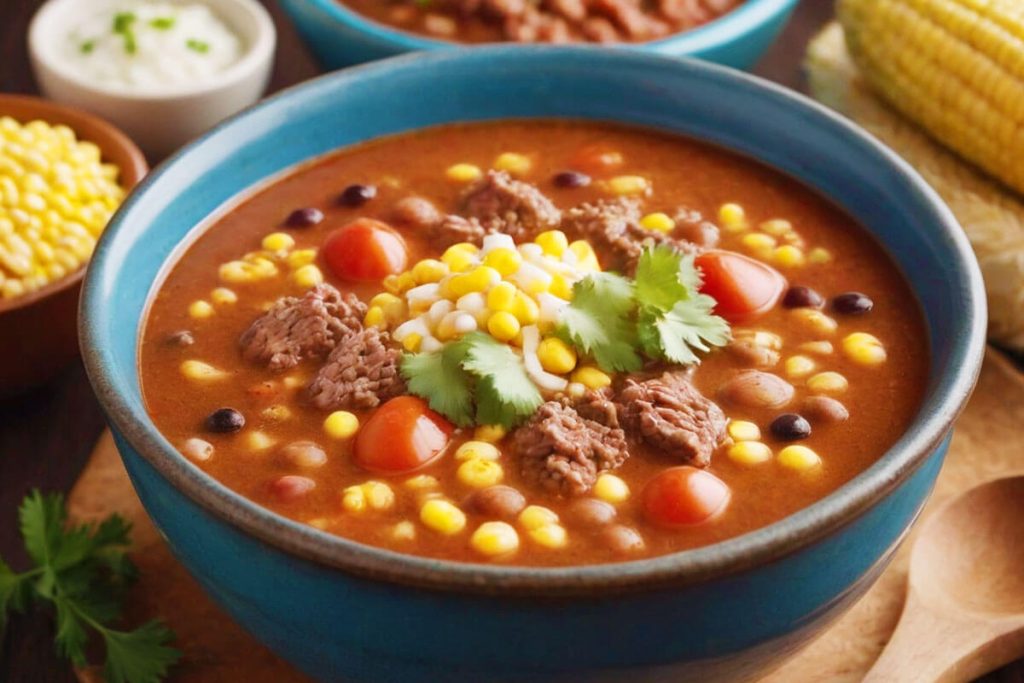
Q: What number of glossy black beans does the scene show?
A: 7